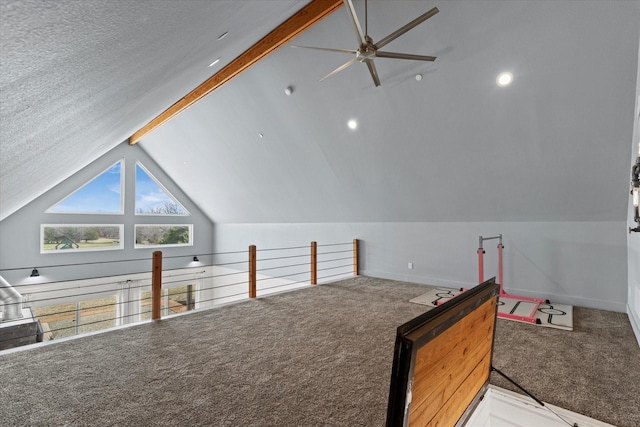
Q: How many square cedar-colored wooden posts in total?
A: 4